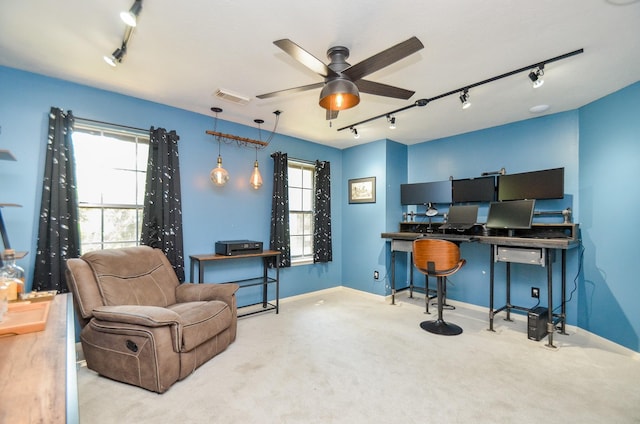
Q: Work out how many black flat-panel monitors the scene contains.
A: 4